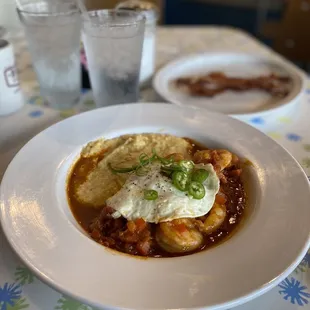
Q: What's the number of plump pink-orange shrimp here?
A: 3